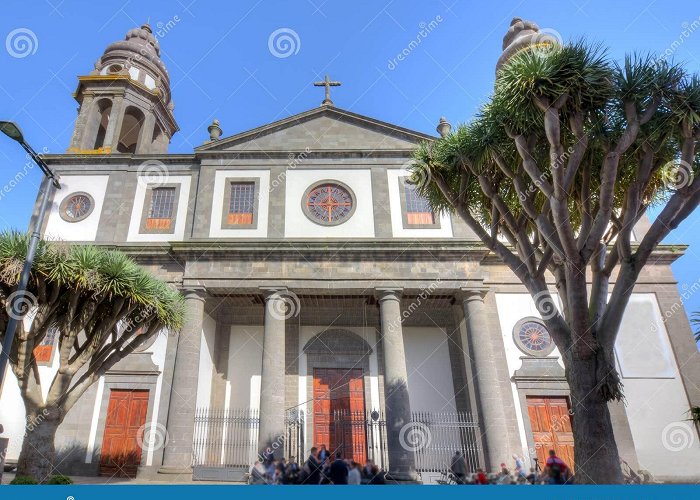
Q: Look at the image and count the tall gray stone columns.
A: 4